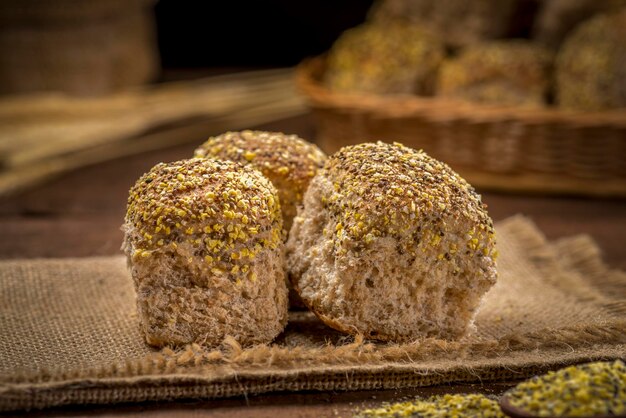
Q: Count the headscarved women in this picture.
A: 0